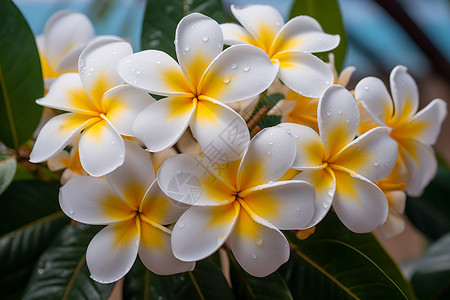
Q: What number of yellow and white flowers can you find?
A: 8